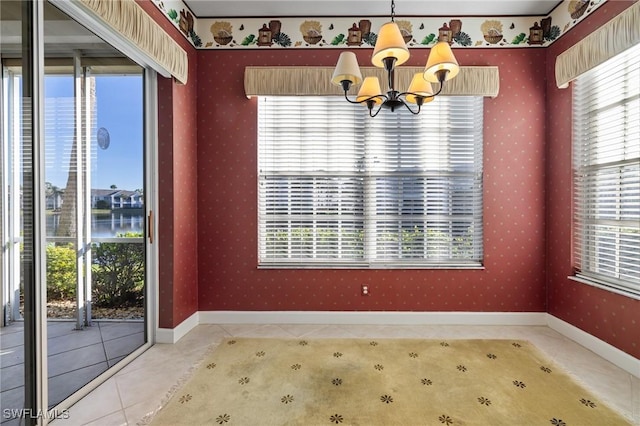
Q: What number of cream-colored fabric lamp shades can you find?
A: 5